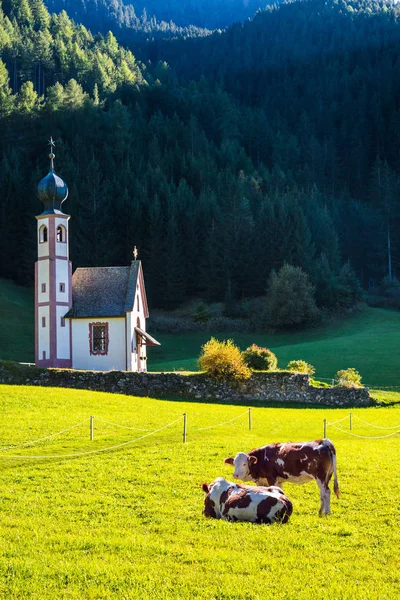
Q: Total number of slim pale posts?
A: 5